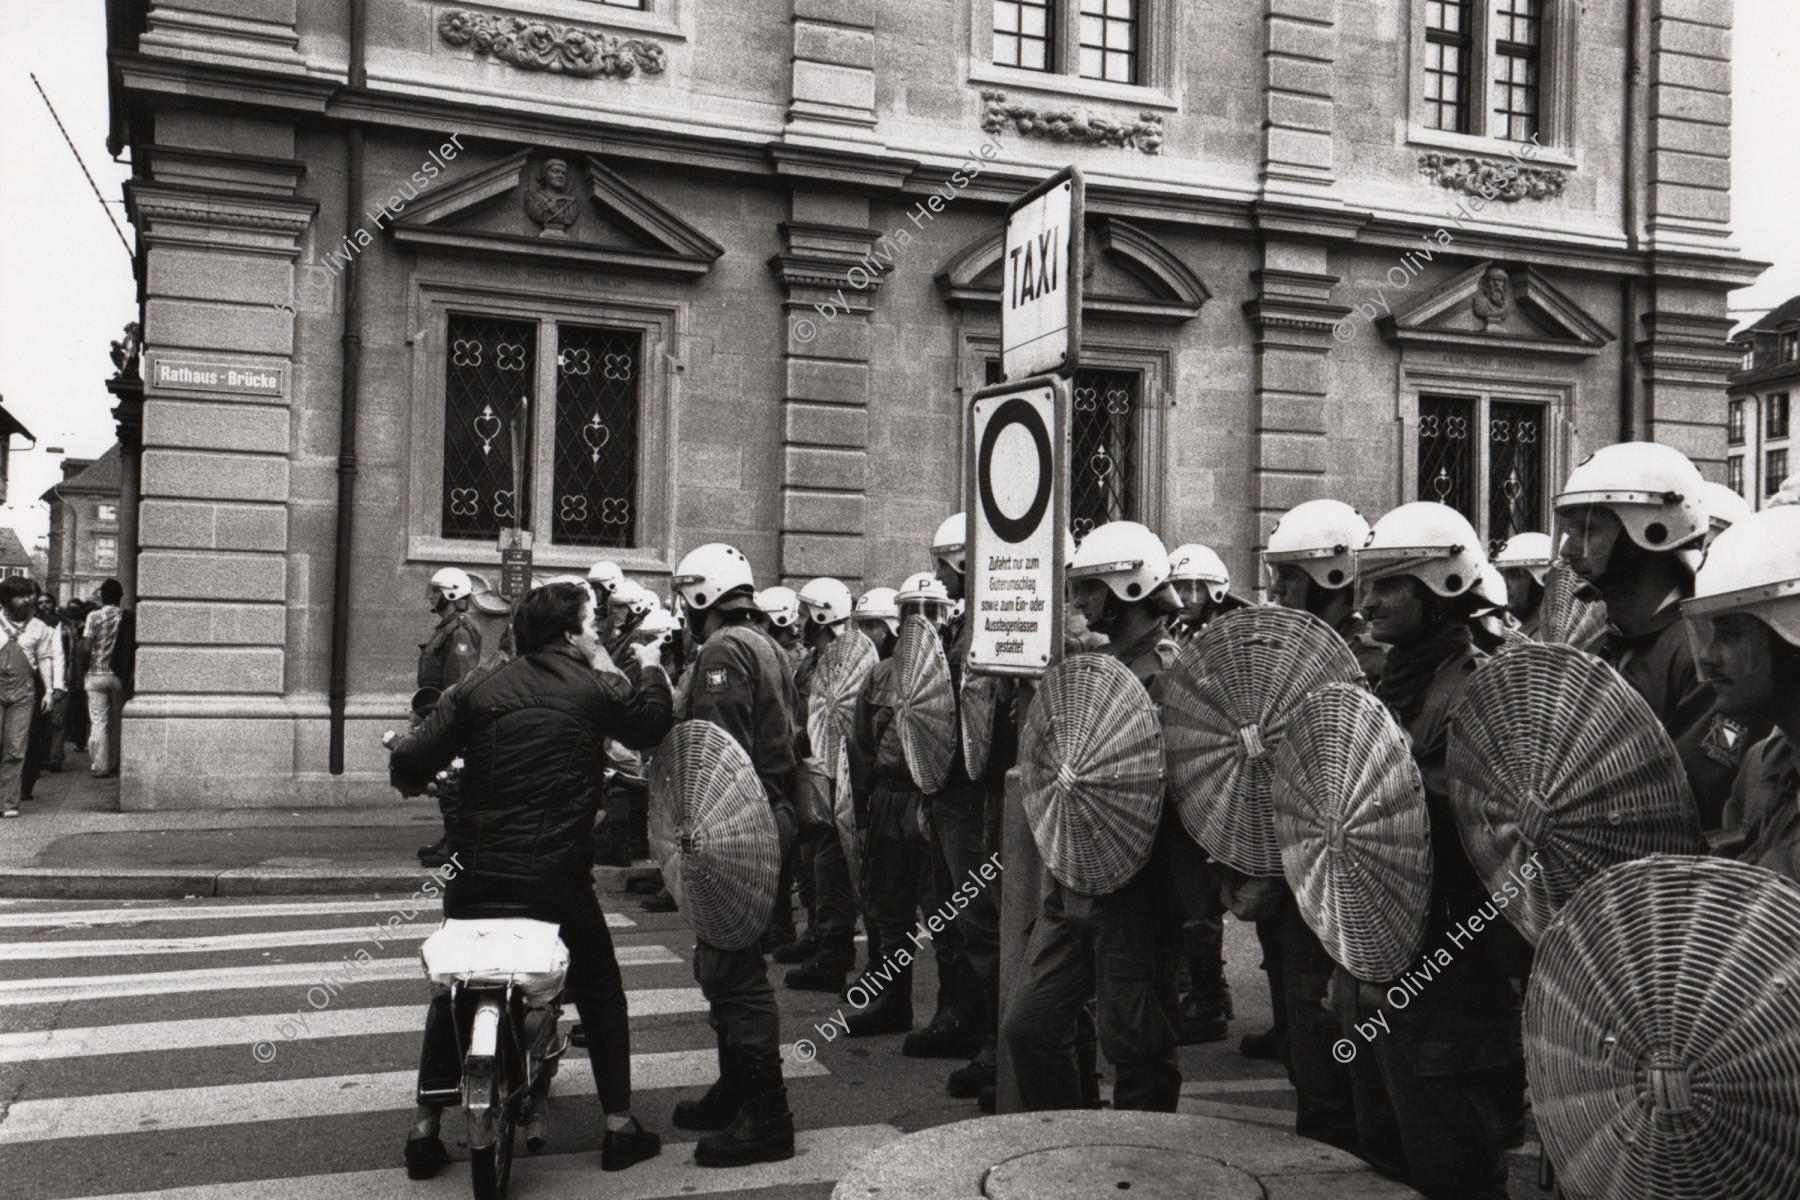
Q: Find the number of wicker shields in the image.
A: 11